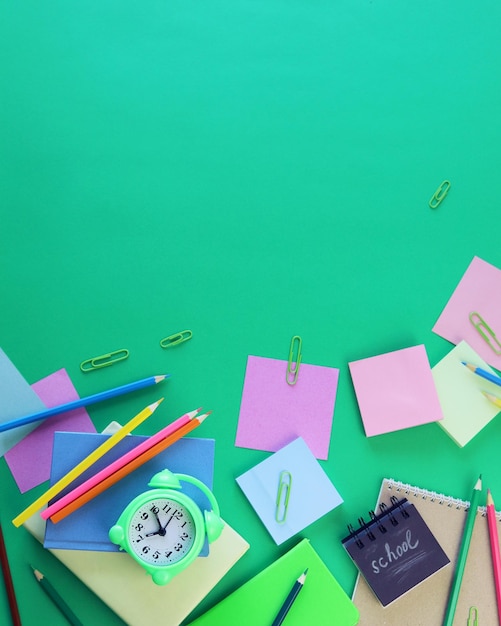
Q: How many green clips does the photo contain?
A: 7